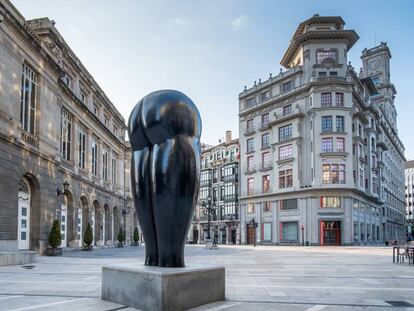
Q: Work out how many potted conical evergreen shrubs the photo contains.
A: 4